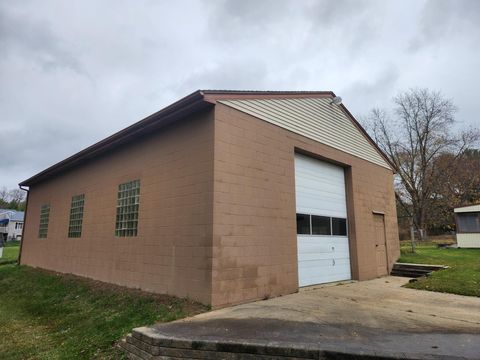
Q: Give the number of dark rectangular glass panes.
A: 3